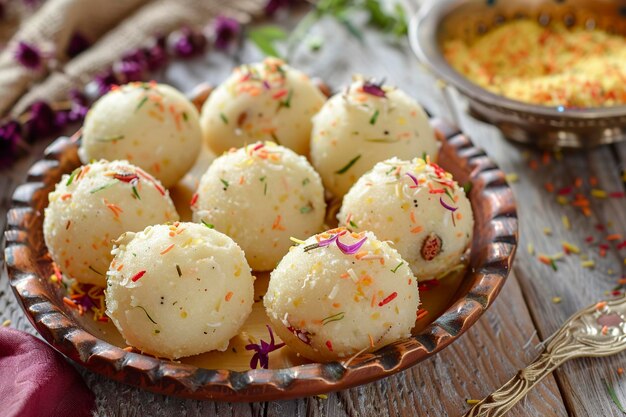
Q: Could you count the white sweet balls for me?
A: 8